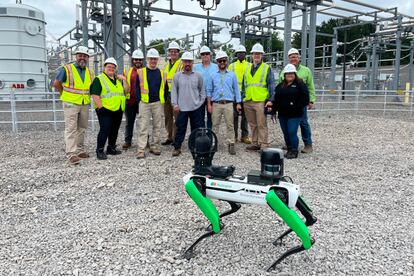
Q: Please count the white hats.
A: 12